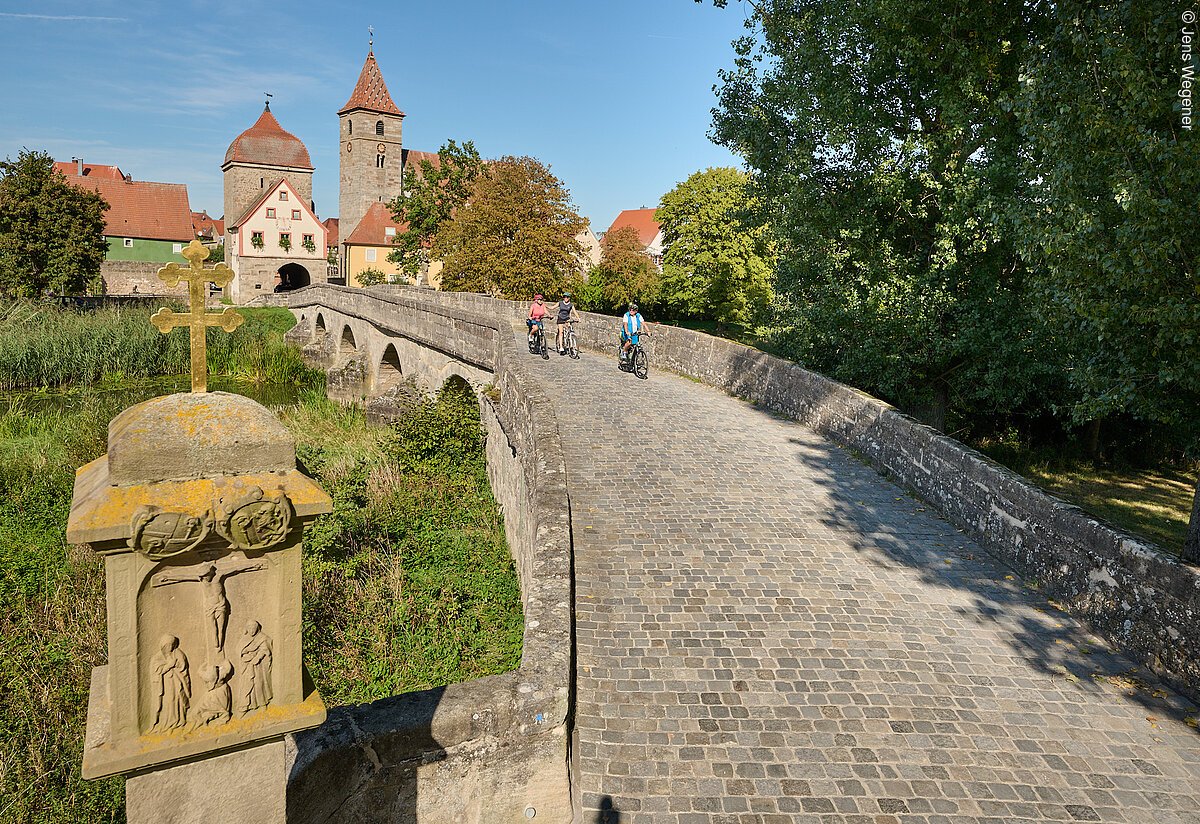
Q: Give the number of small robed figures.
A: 3